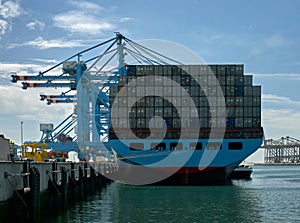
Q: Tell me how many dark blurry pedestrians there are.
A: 0